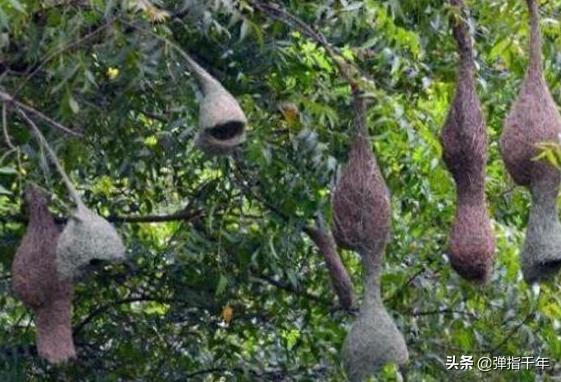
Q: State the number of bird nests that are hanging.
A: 6